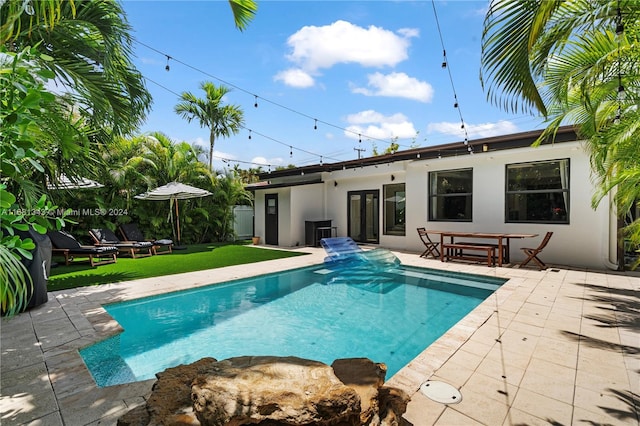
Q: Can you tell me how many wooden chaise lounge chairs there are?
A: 3